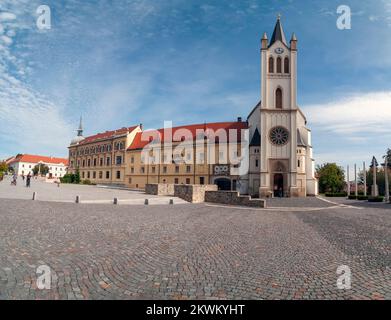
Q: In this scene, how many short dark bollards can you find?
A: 5